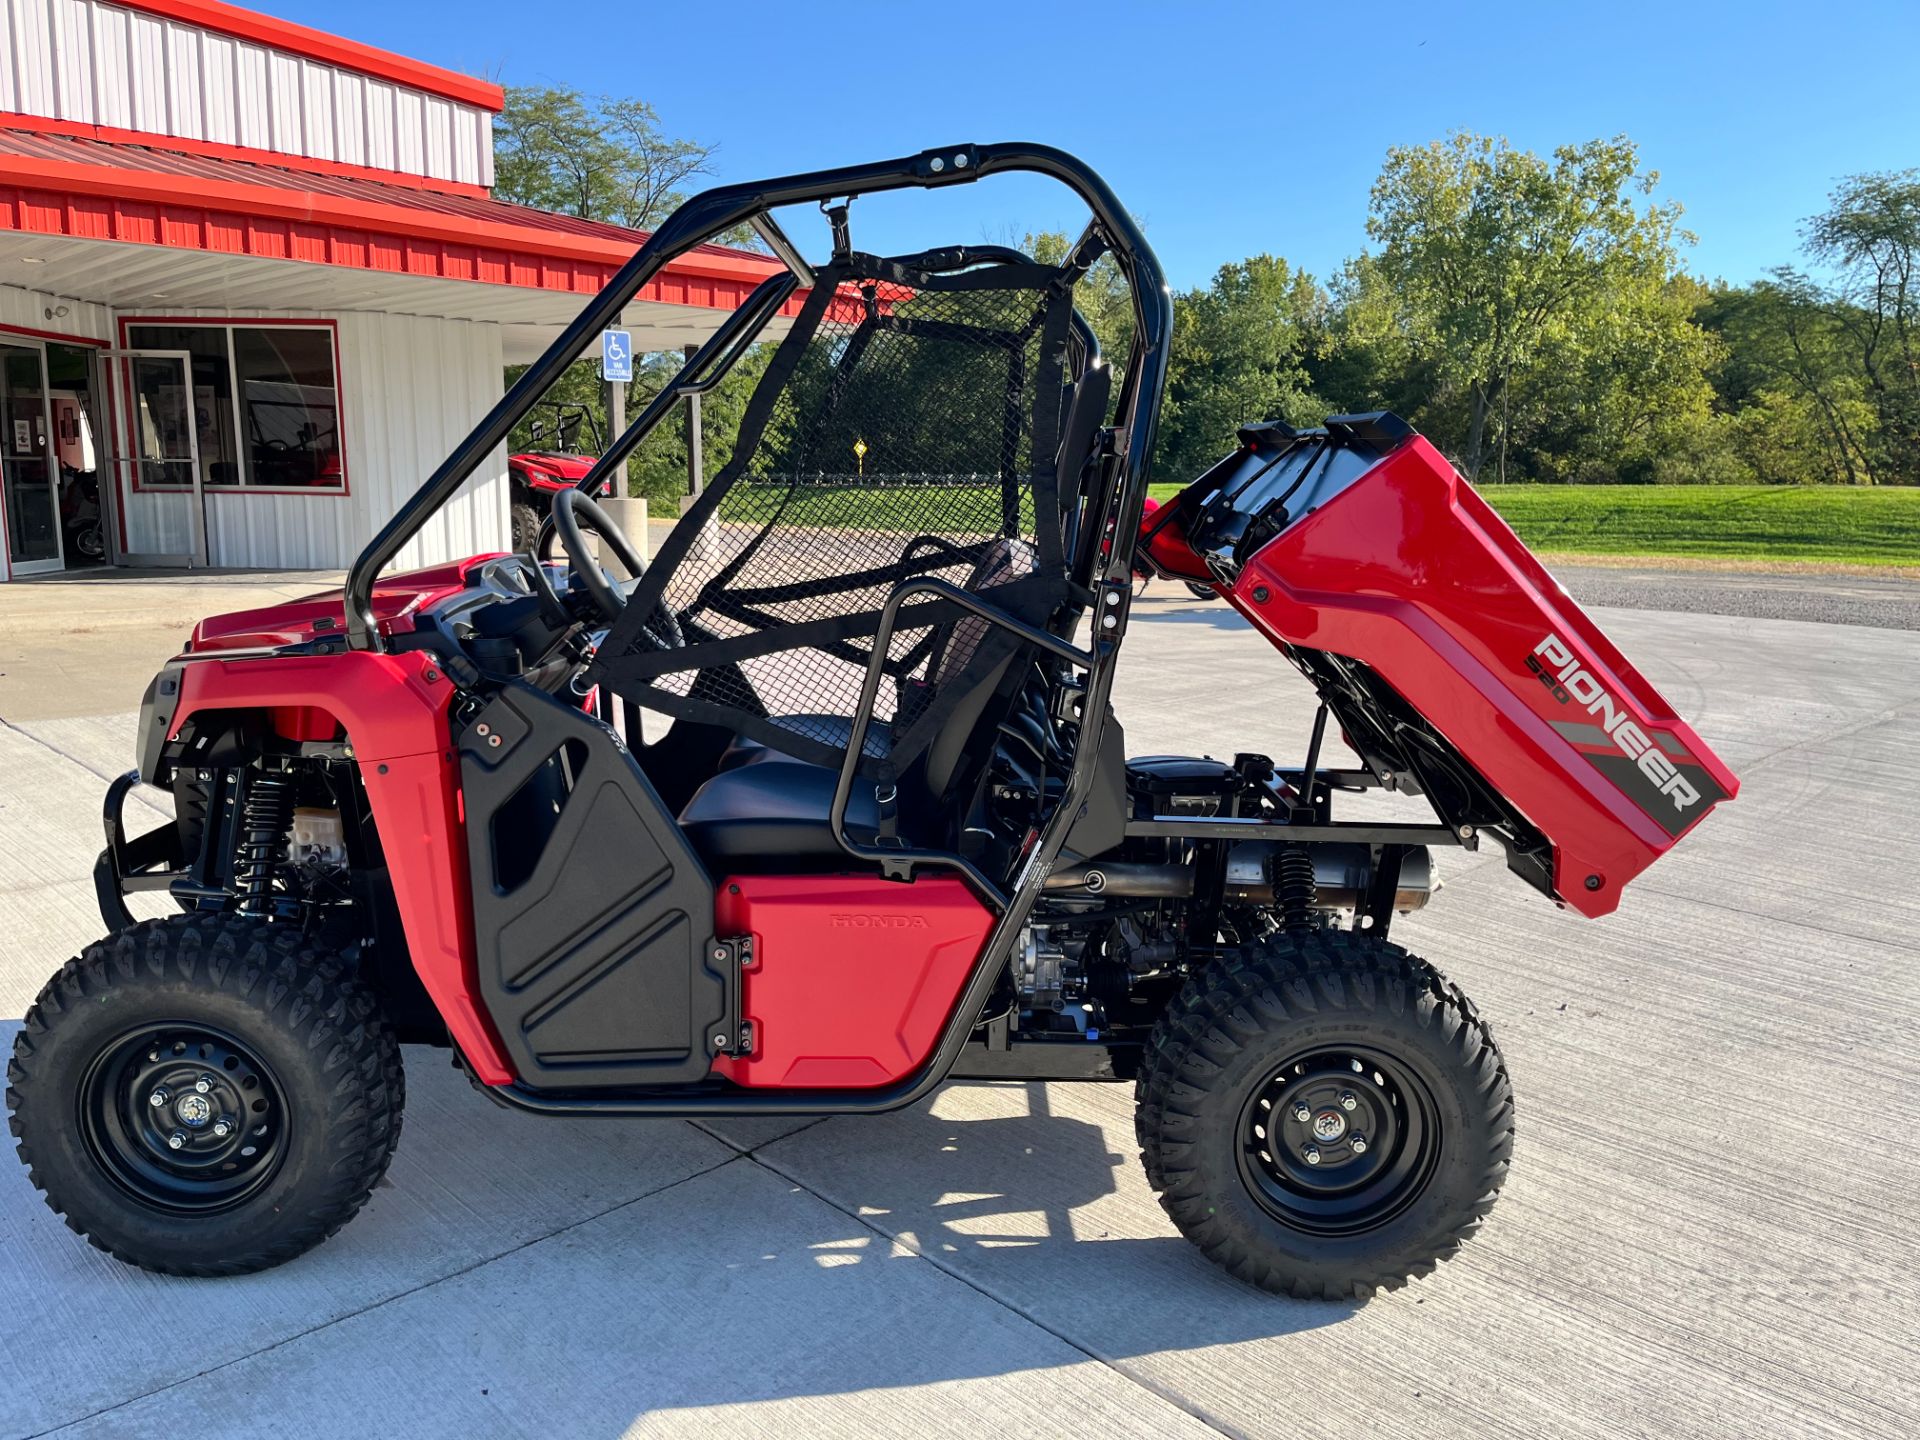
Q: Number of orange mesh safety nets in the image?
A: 0